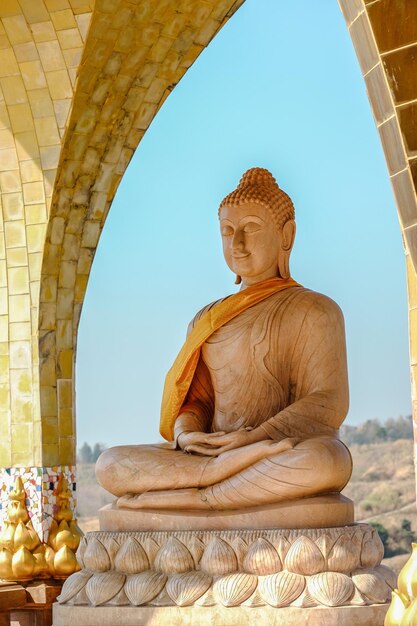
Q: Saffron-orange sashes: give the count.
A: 1